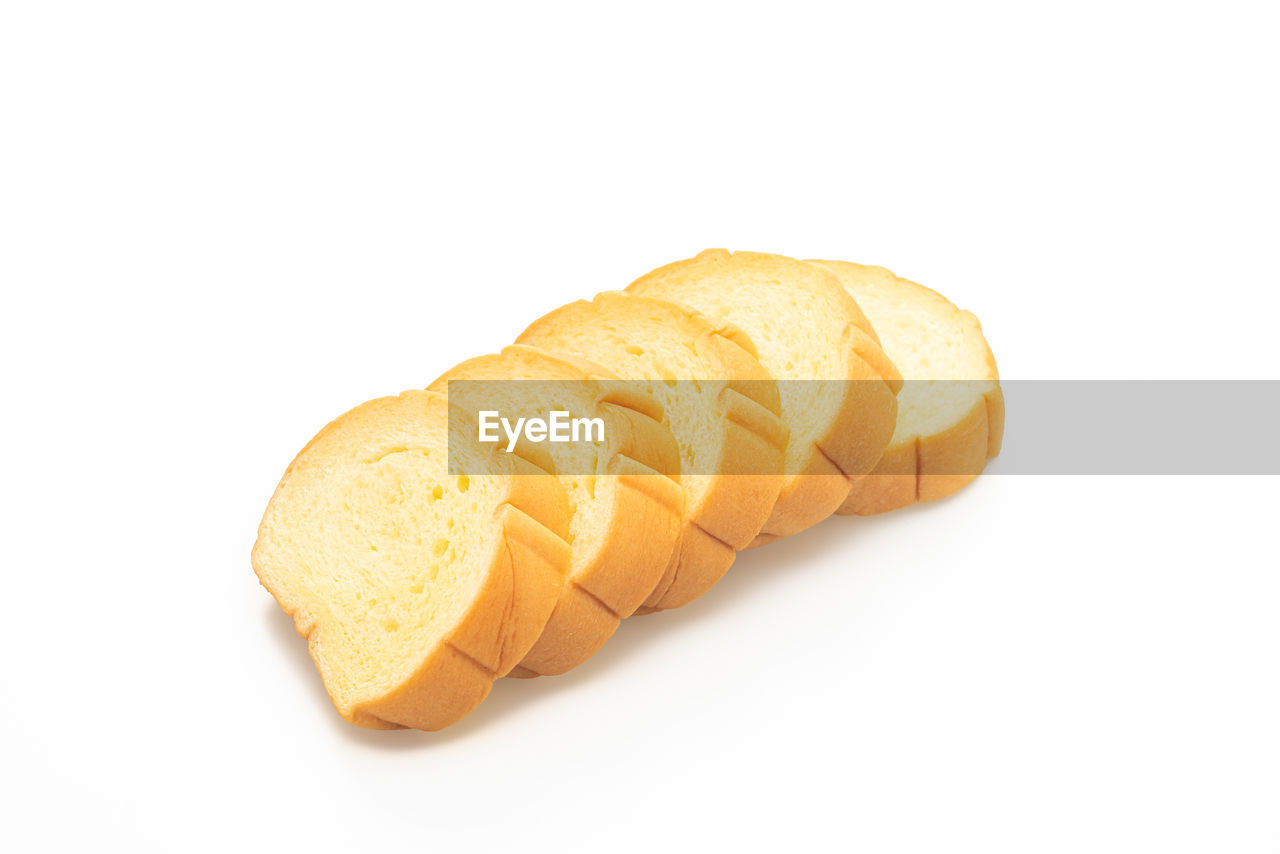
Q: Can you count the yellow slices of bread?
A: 5